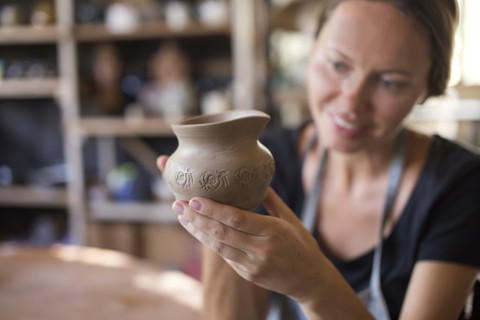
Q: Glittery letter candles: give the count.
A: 0